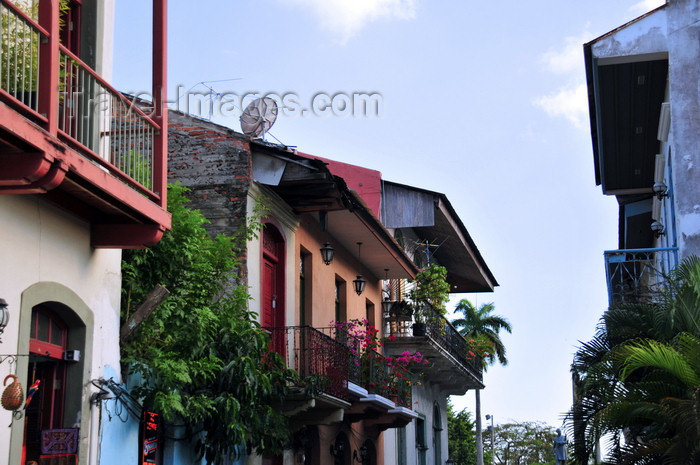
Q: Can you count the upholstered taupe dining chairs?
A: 0